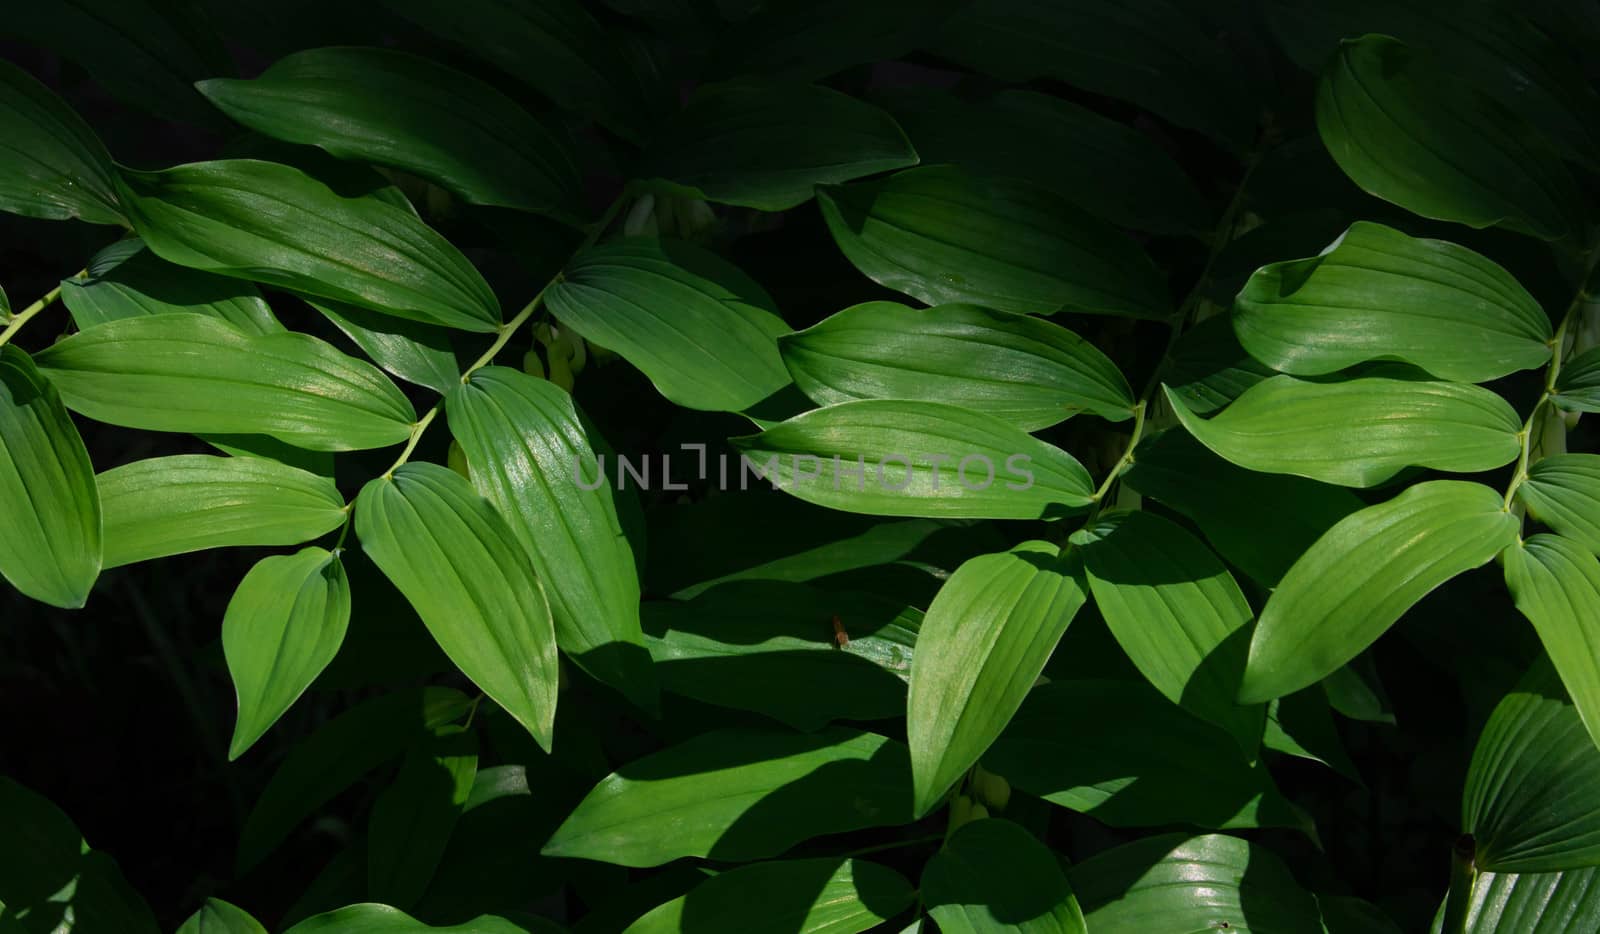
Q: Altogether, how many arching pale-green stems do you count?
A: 4